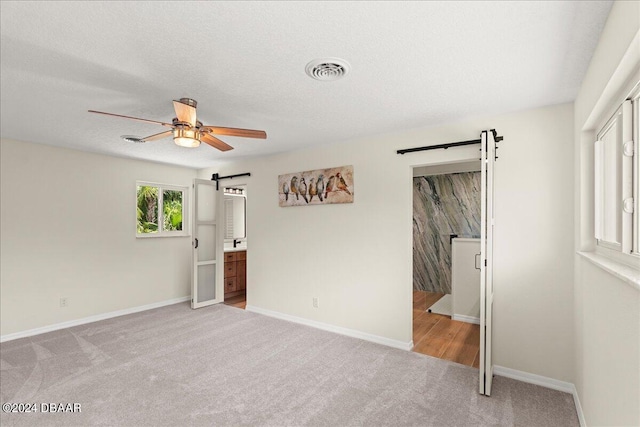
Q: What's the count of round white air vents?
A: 2